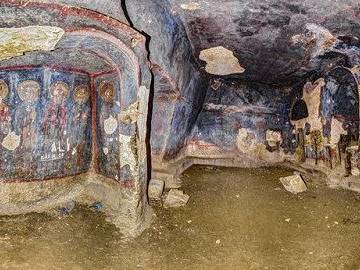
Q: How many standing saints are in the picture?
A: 5